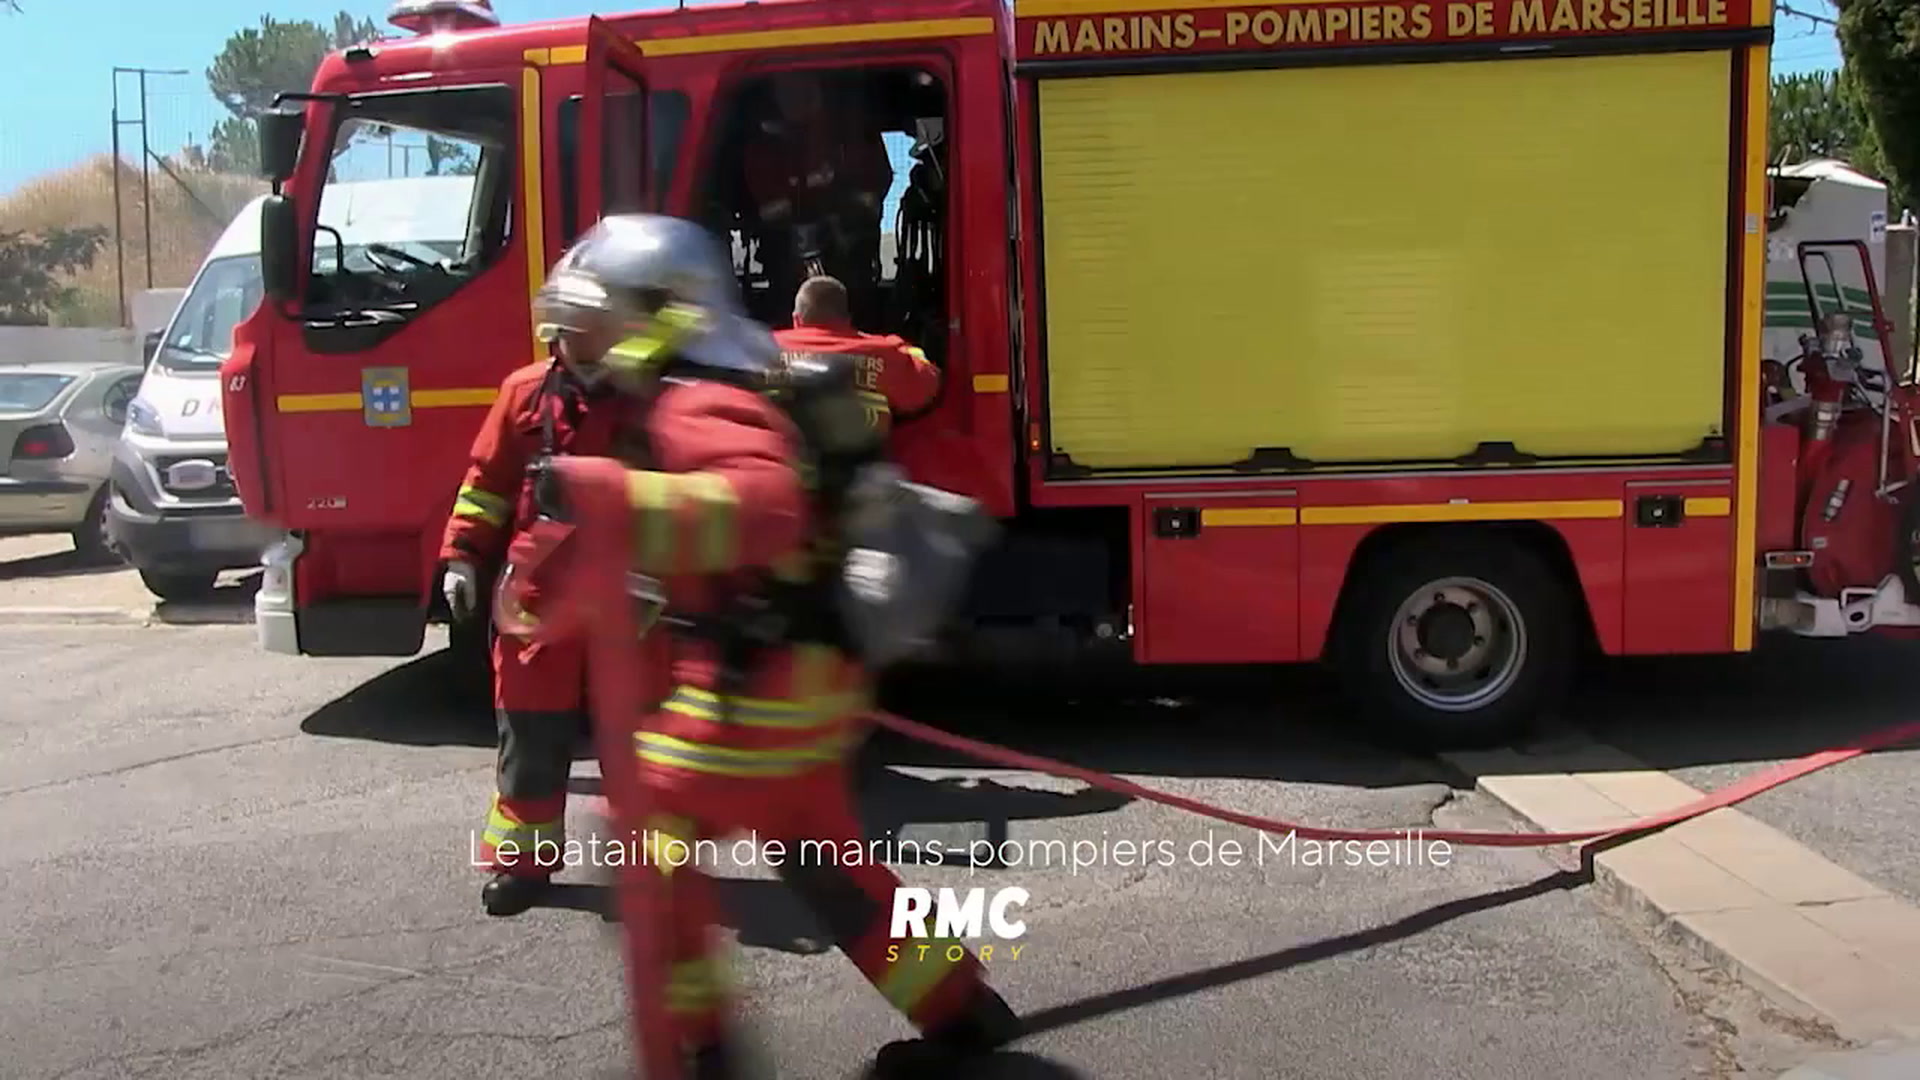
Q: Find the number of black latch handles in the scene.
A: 2